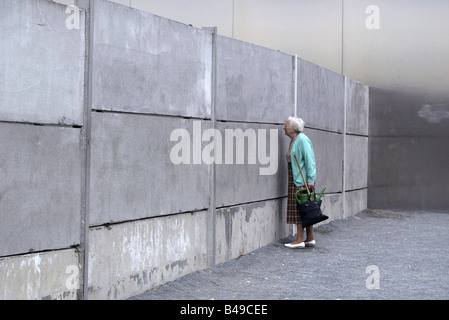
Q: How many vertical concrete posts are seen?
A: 4